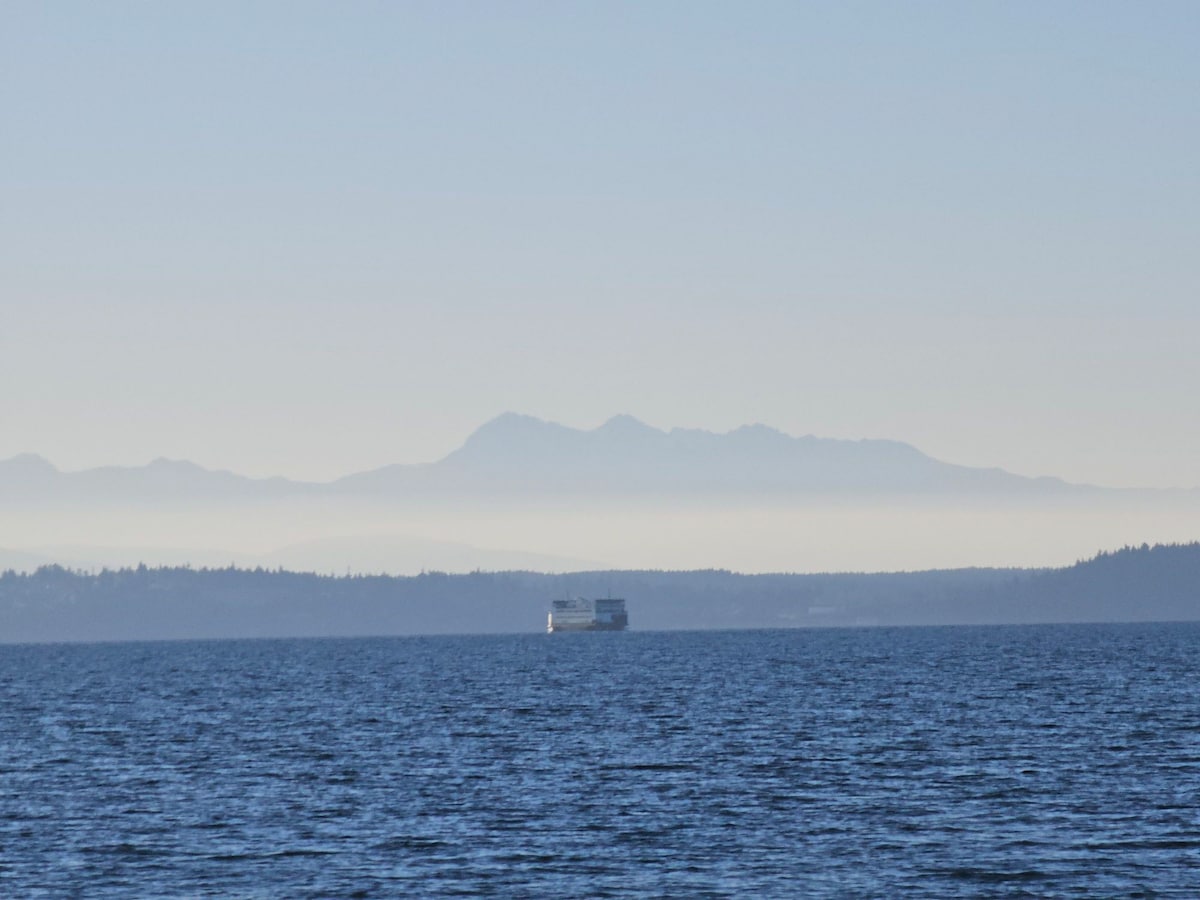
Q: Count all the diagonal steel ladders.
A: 0